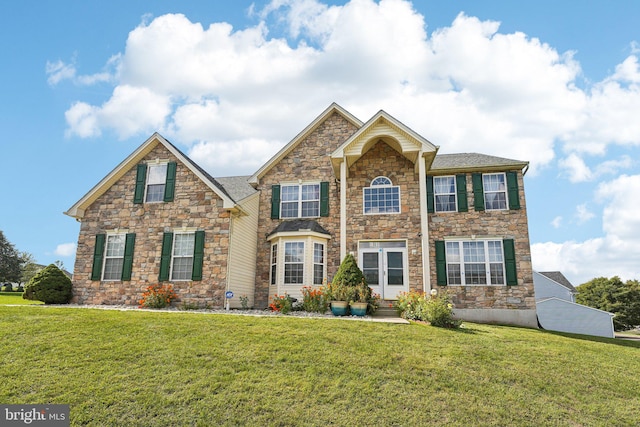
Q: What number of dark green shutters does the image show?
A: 14